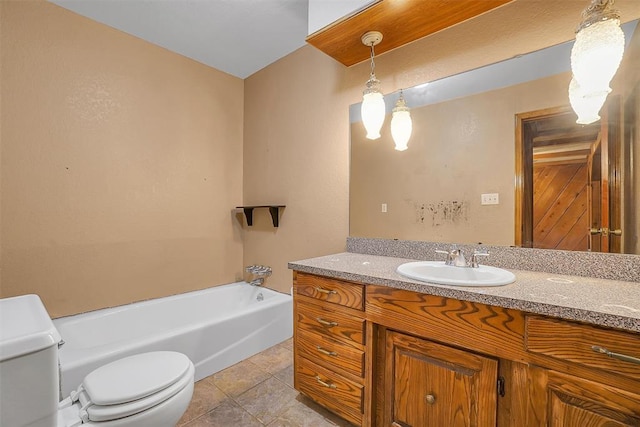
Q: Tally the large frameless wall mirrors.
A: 1